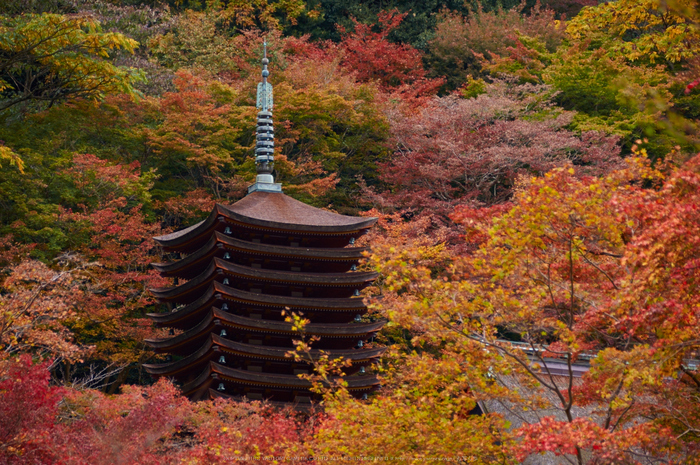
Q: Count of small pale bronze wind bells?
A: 14